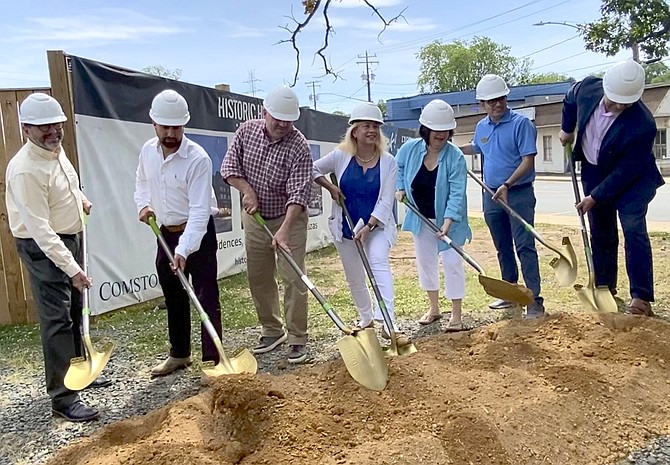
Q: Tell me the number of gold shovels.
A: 7